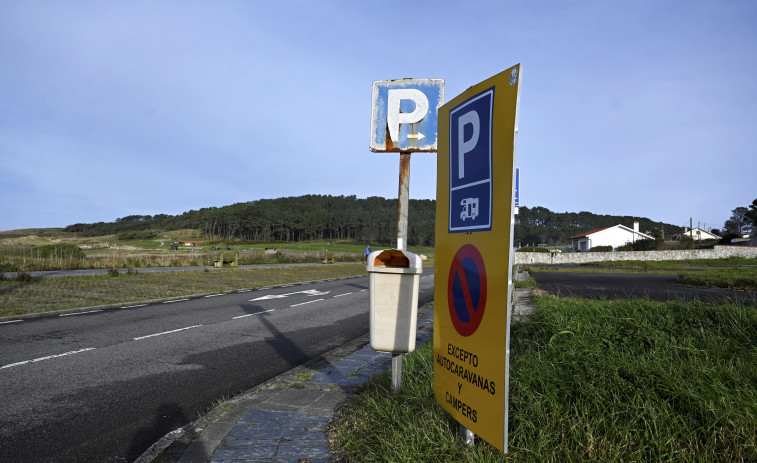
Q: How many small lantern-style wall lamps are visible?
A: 0